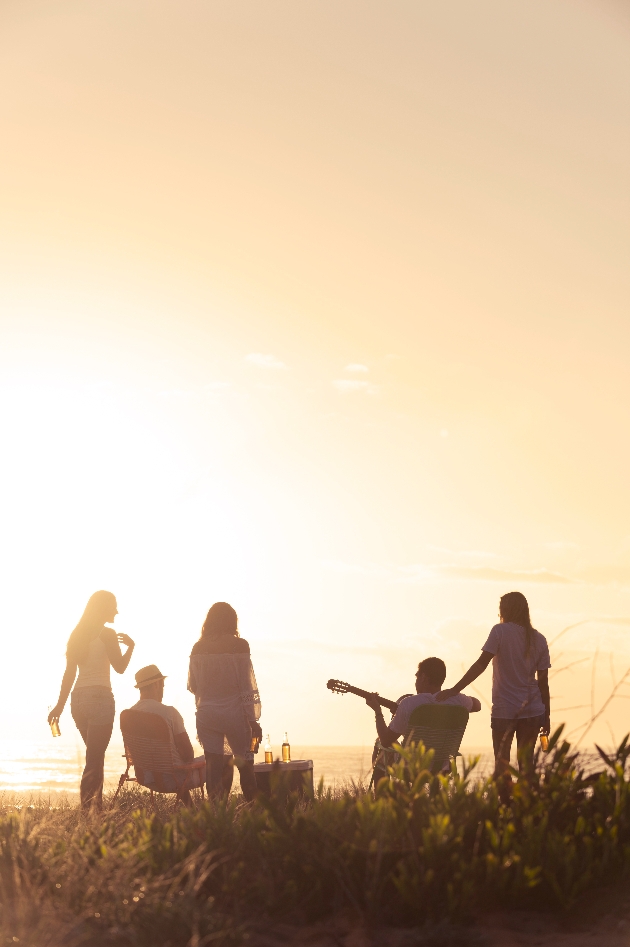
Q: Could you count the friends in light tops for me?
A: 5